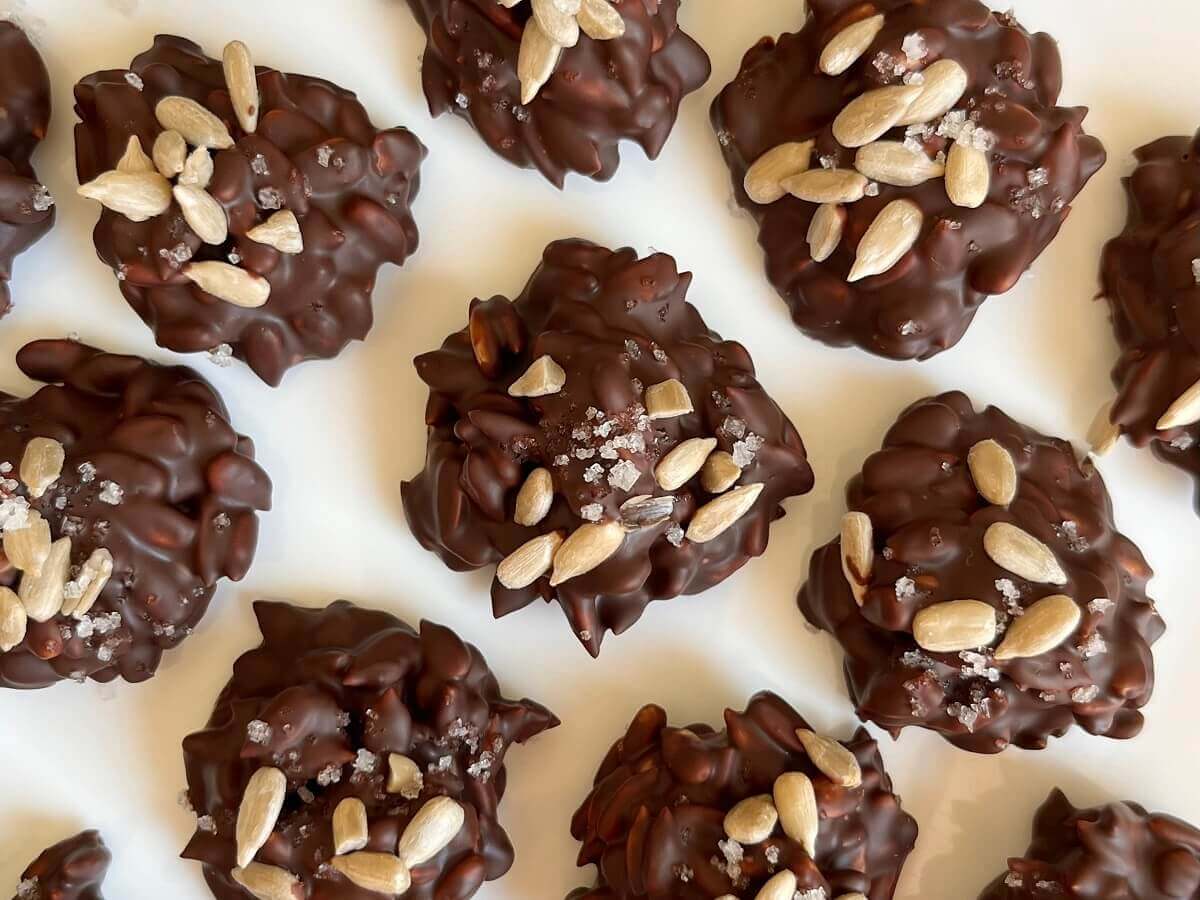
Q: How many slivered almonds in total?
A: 0